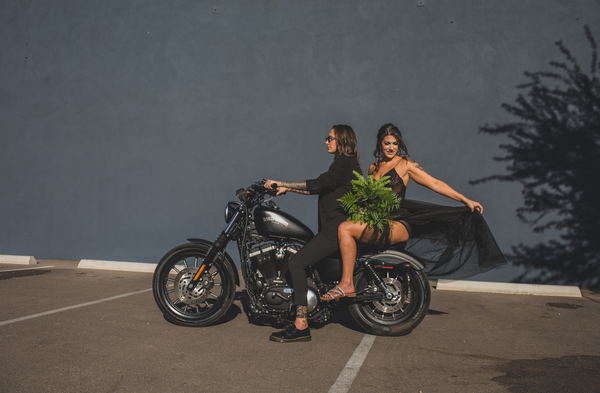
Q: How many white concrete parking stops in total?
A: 3